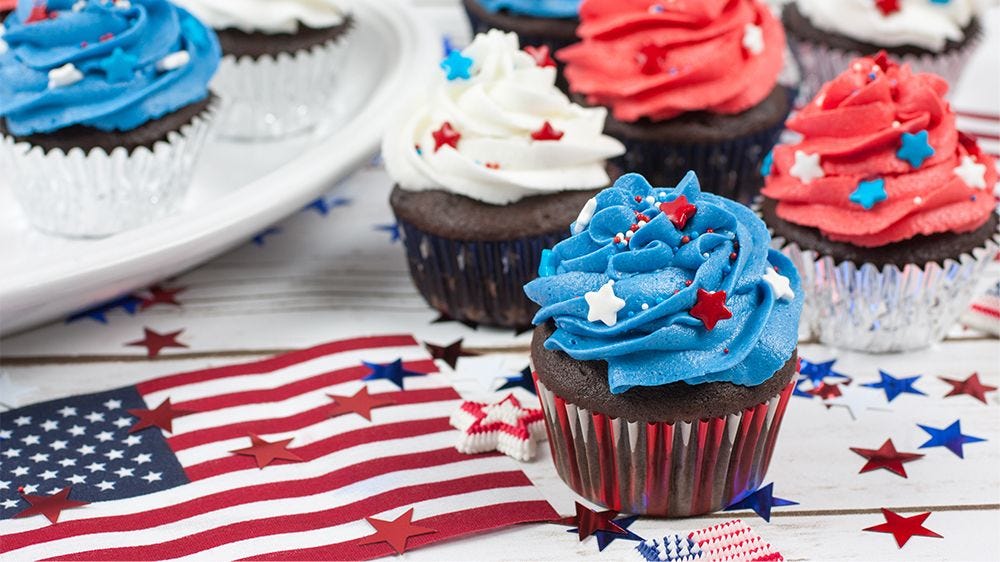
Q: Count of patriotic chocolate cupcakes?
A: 8